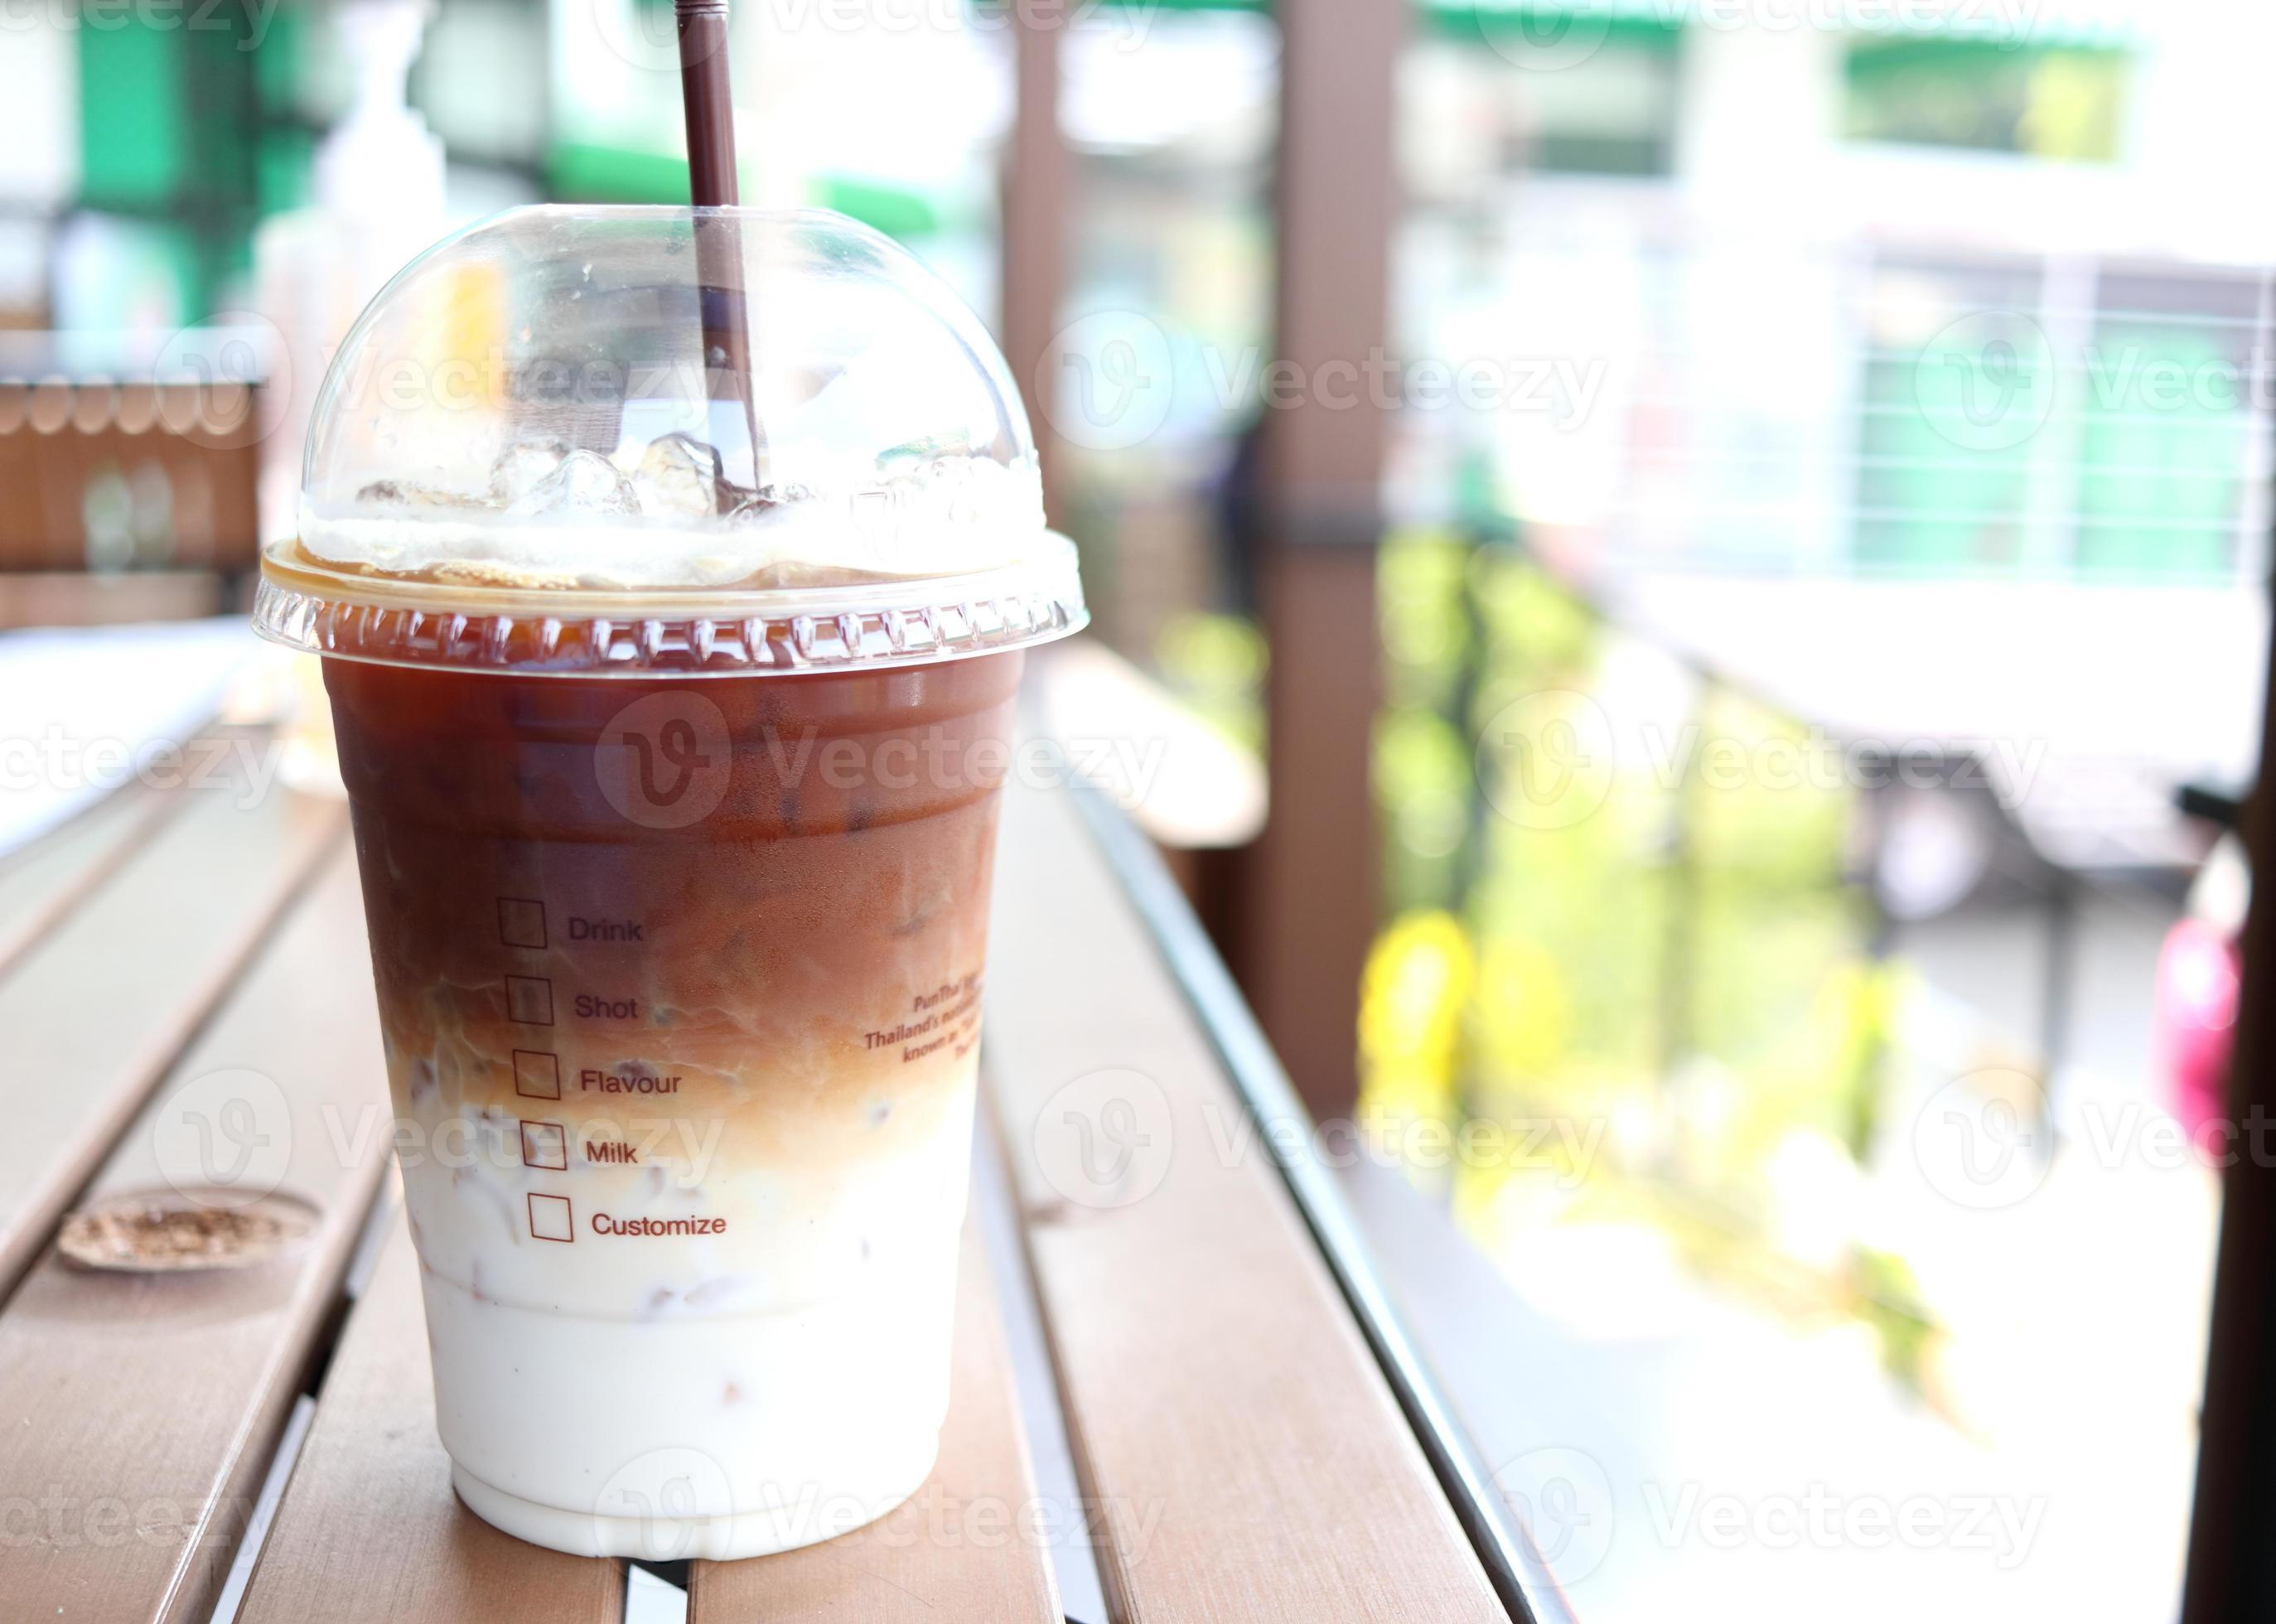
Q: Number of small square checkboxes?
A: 5